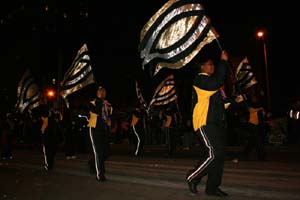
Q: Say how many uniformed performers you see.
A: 6